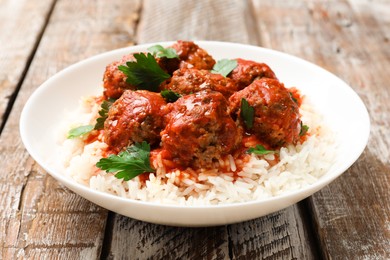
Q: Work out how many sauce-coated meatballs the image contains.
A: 7